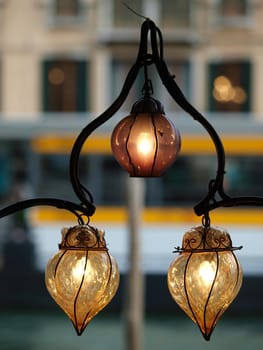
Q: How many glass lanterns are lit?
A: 3